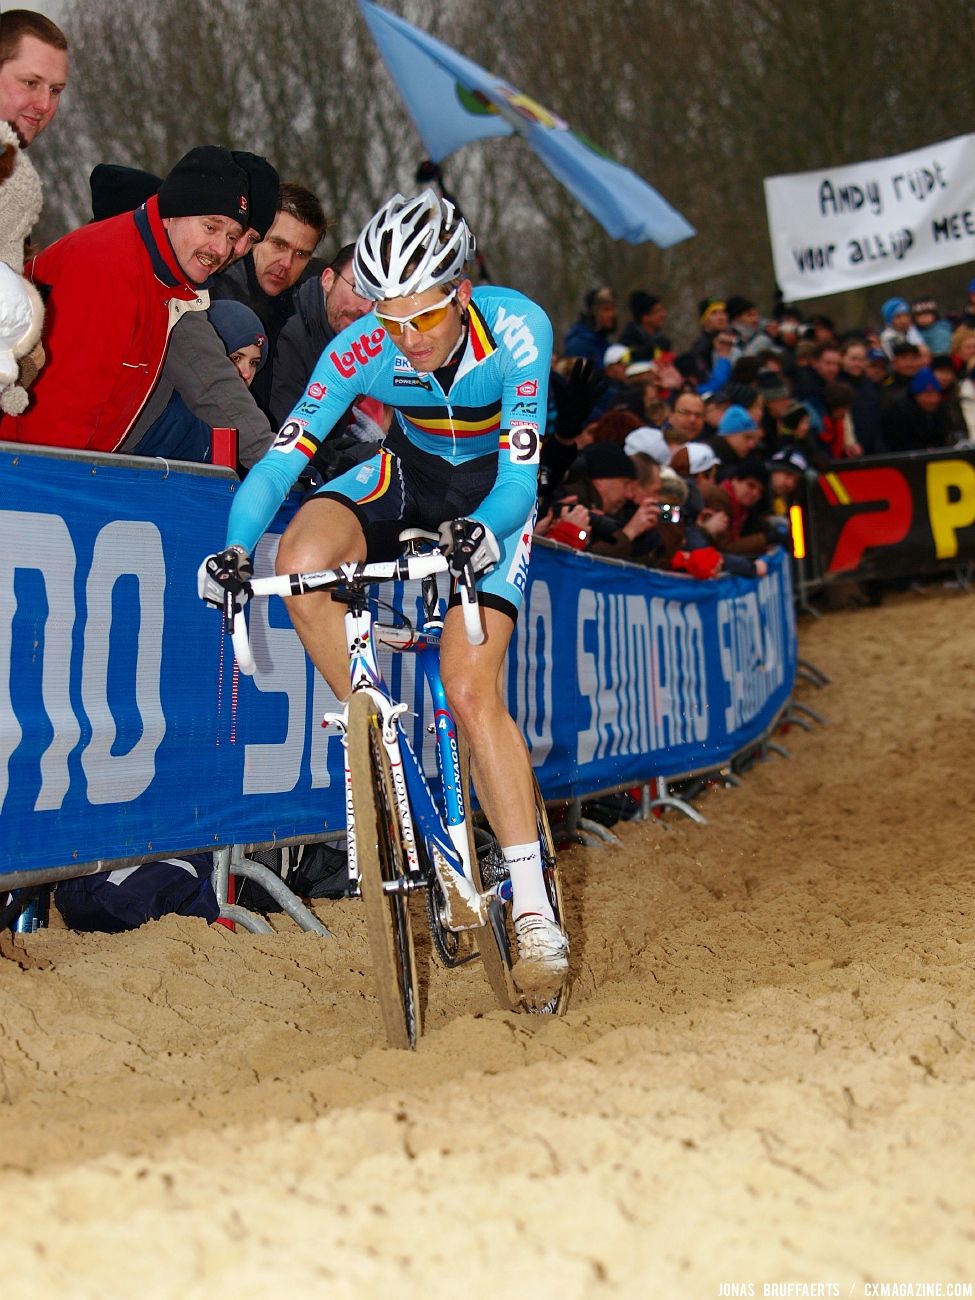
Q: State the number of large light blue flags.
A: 1